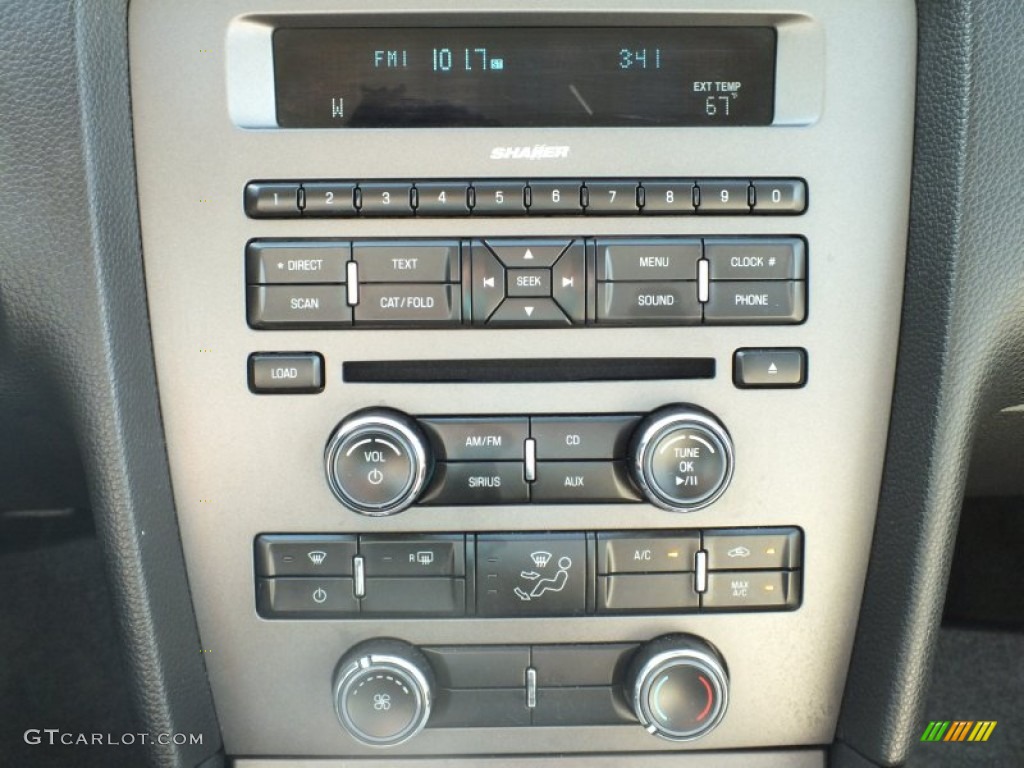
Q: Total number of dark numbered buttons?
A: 10